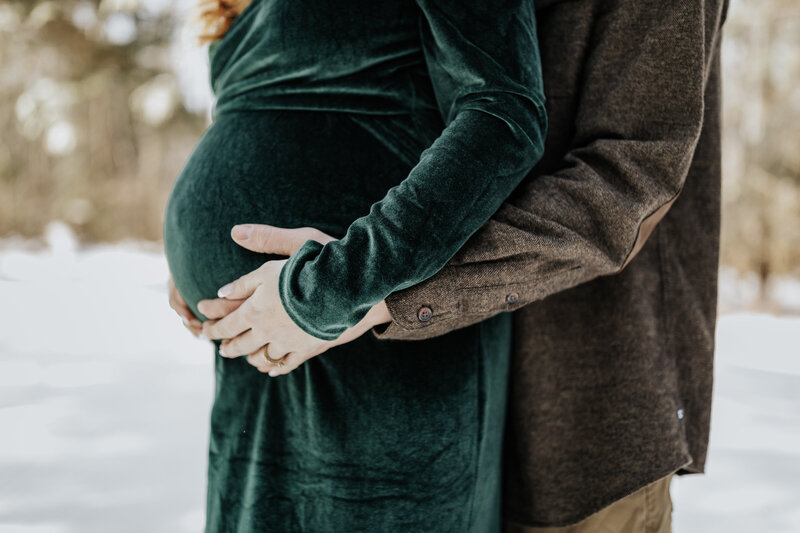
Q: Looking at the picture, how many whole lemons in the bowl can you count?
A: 0